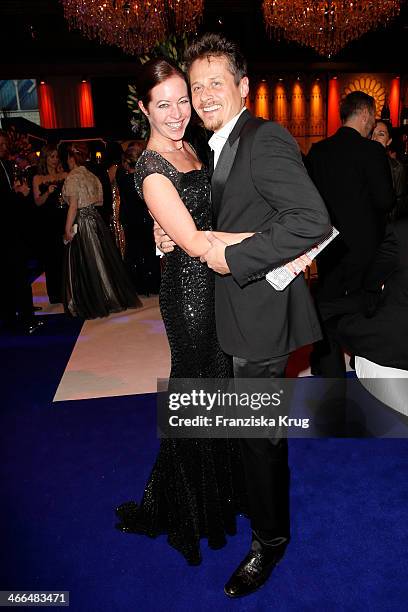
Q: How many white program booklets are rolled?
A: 1